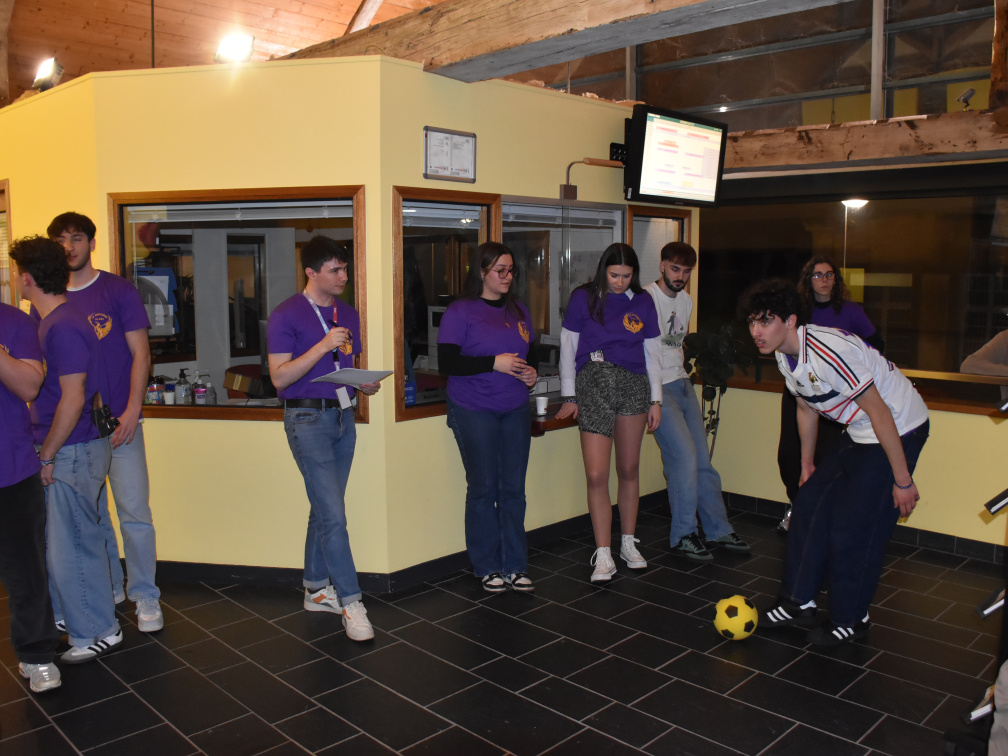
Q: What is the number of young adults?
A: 9